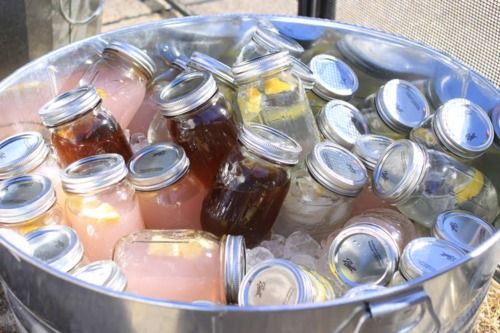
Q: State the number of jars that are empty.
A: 0